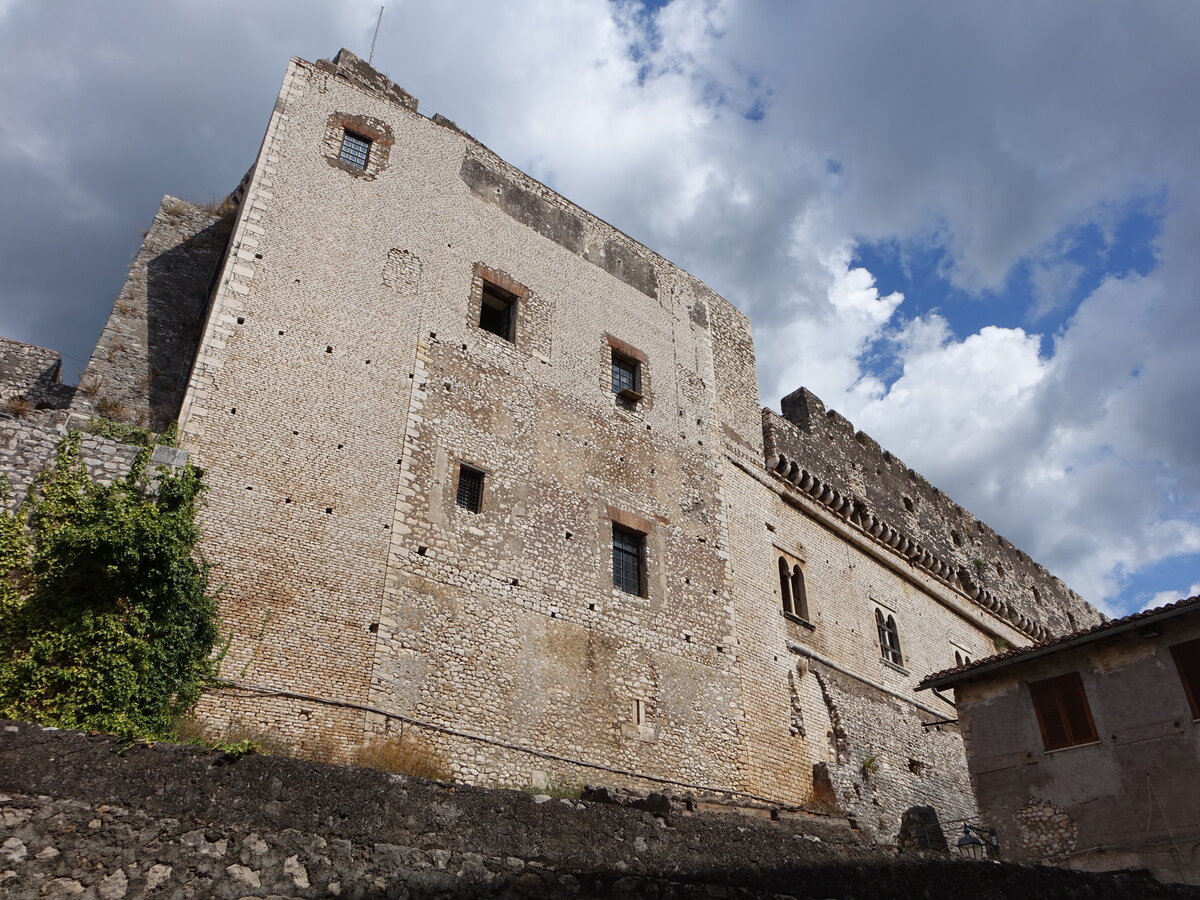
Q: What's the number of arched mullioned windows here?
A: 3